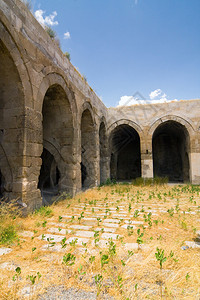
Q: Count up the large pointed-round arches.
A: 6